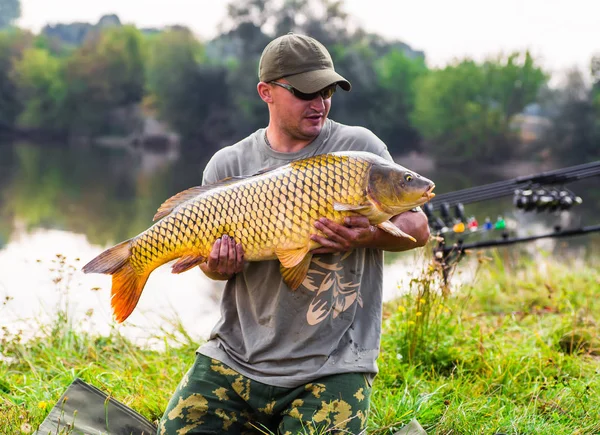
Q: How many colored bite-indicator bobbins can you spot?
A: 4